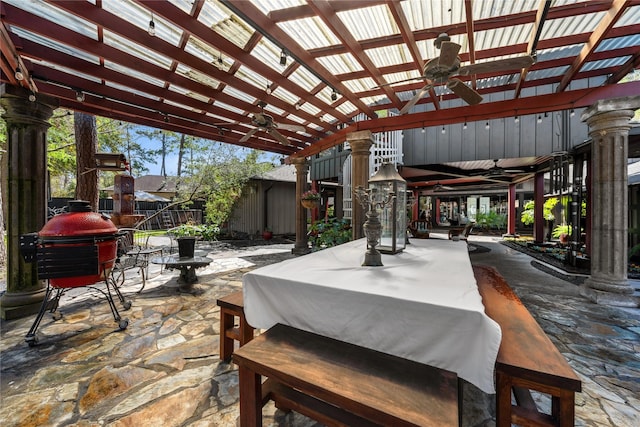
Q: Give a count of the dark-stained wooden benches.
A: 3